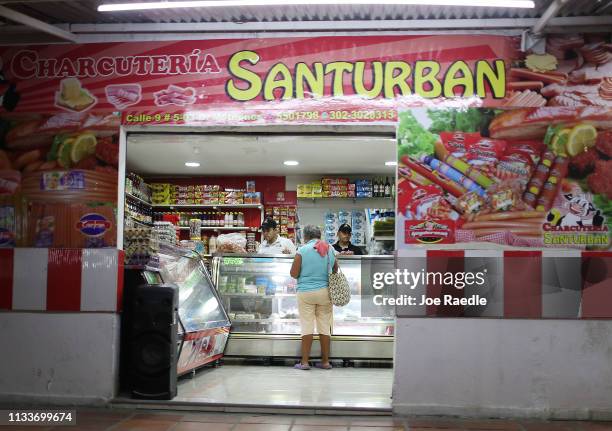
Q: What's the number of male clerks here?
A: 2